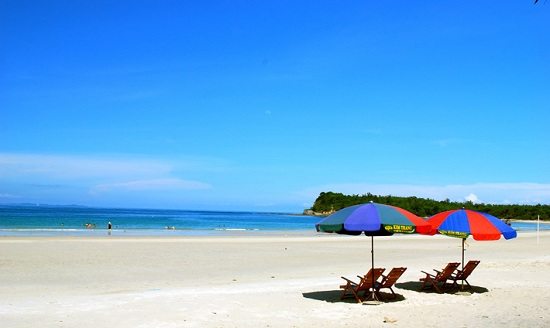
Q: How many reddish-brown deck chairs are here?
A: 4